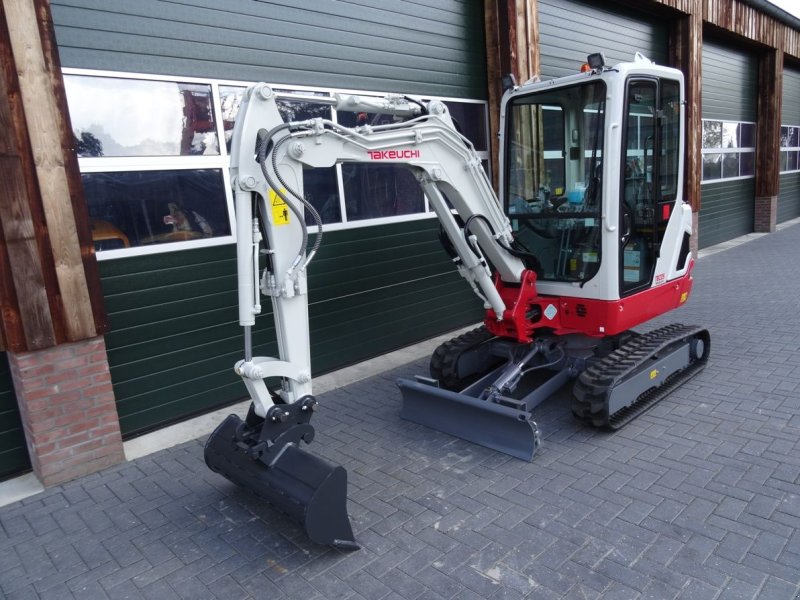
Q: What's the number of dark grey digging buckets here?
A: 1